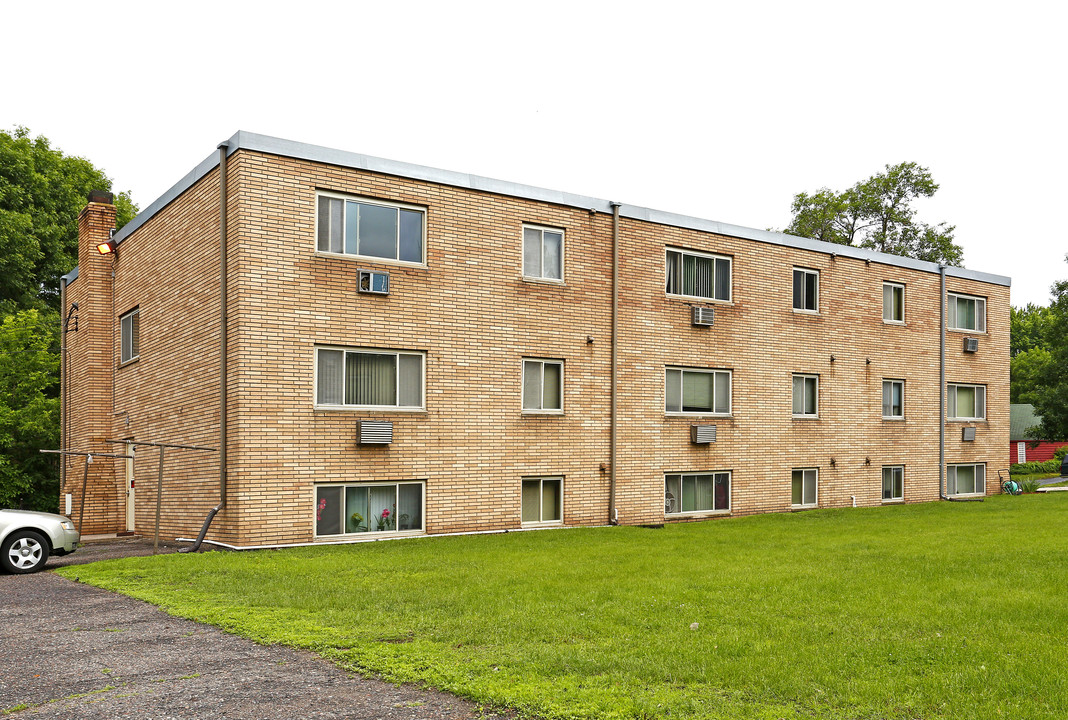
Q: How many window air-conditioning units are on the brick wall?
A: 6